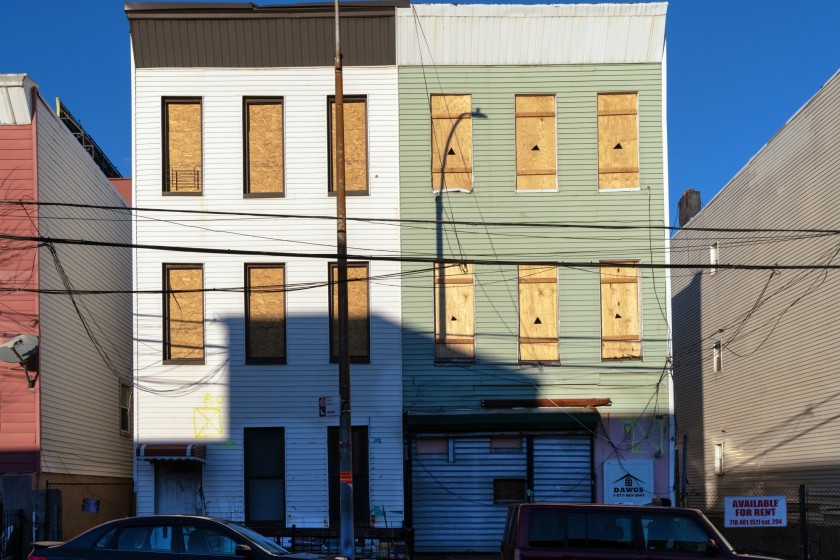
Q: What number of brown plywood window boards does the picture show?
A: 12